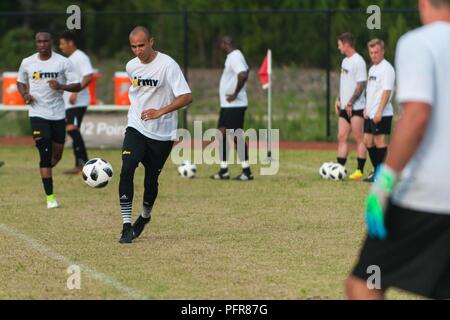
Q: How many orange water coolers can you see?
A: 3